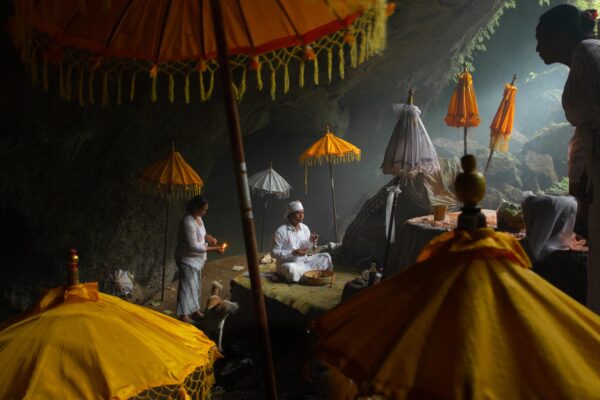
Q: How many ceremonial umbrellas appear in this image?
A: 9